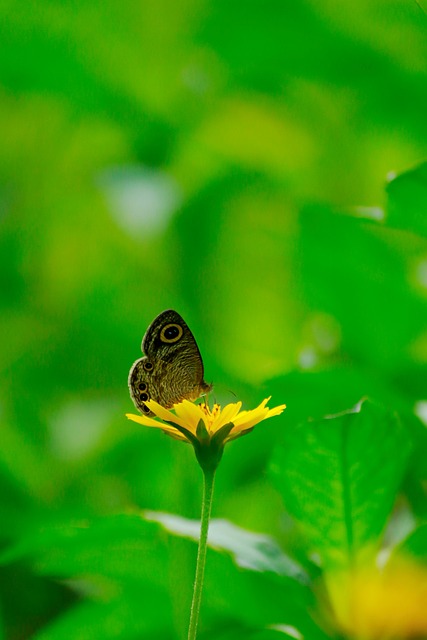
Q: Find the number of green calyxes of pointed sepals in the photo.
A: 1